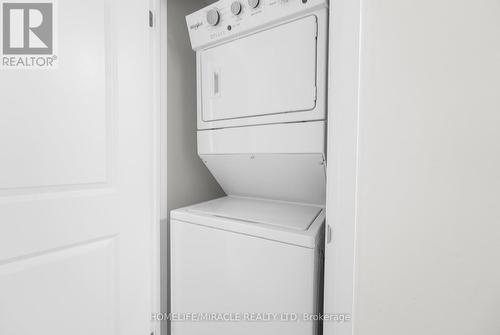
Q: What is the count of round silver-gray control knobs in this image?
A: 3